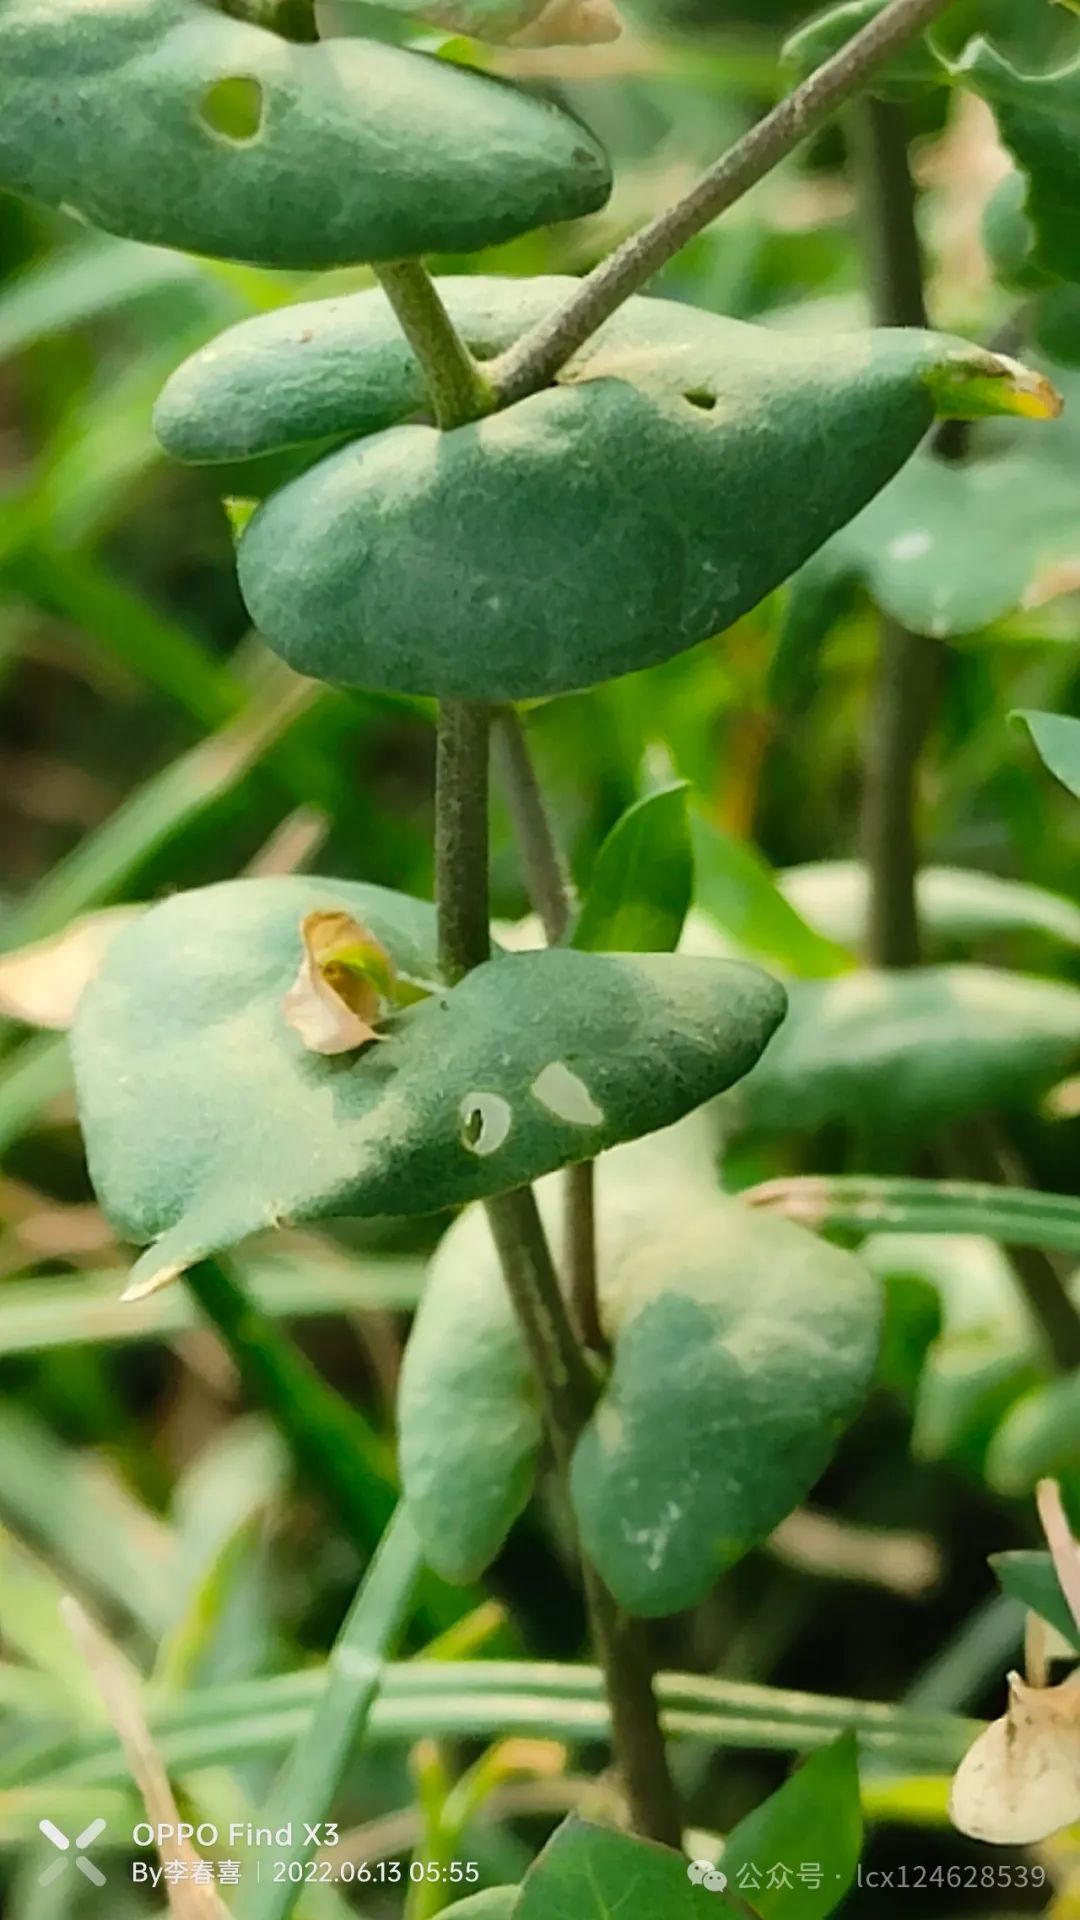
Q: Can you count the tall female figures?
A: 0